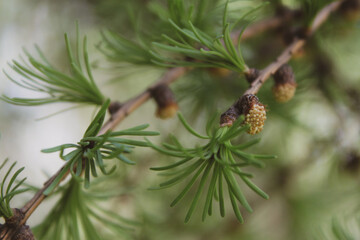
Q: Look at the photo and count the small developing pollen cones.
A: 3